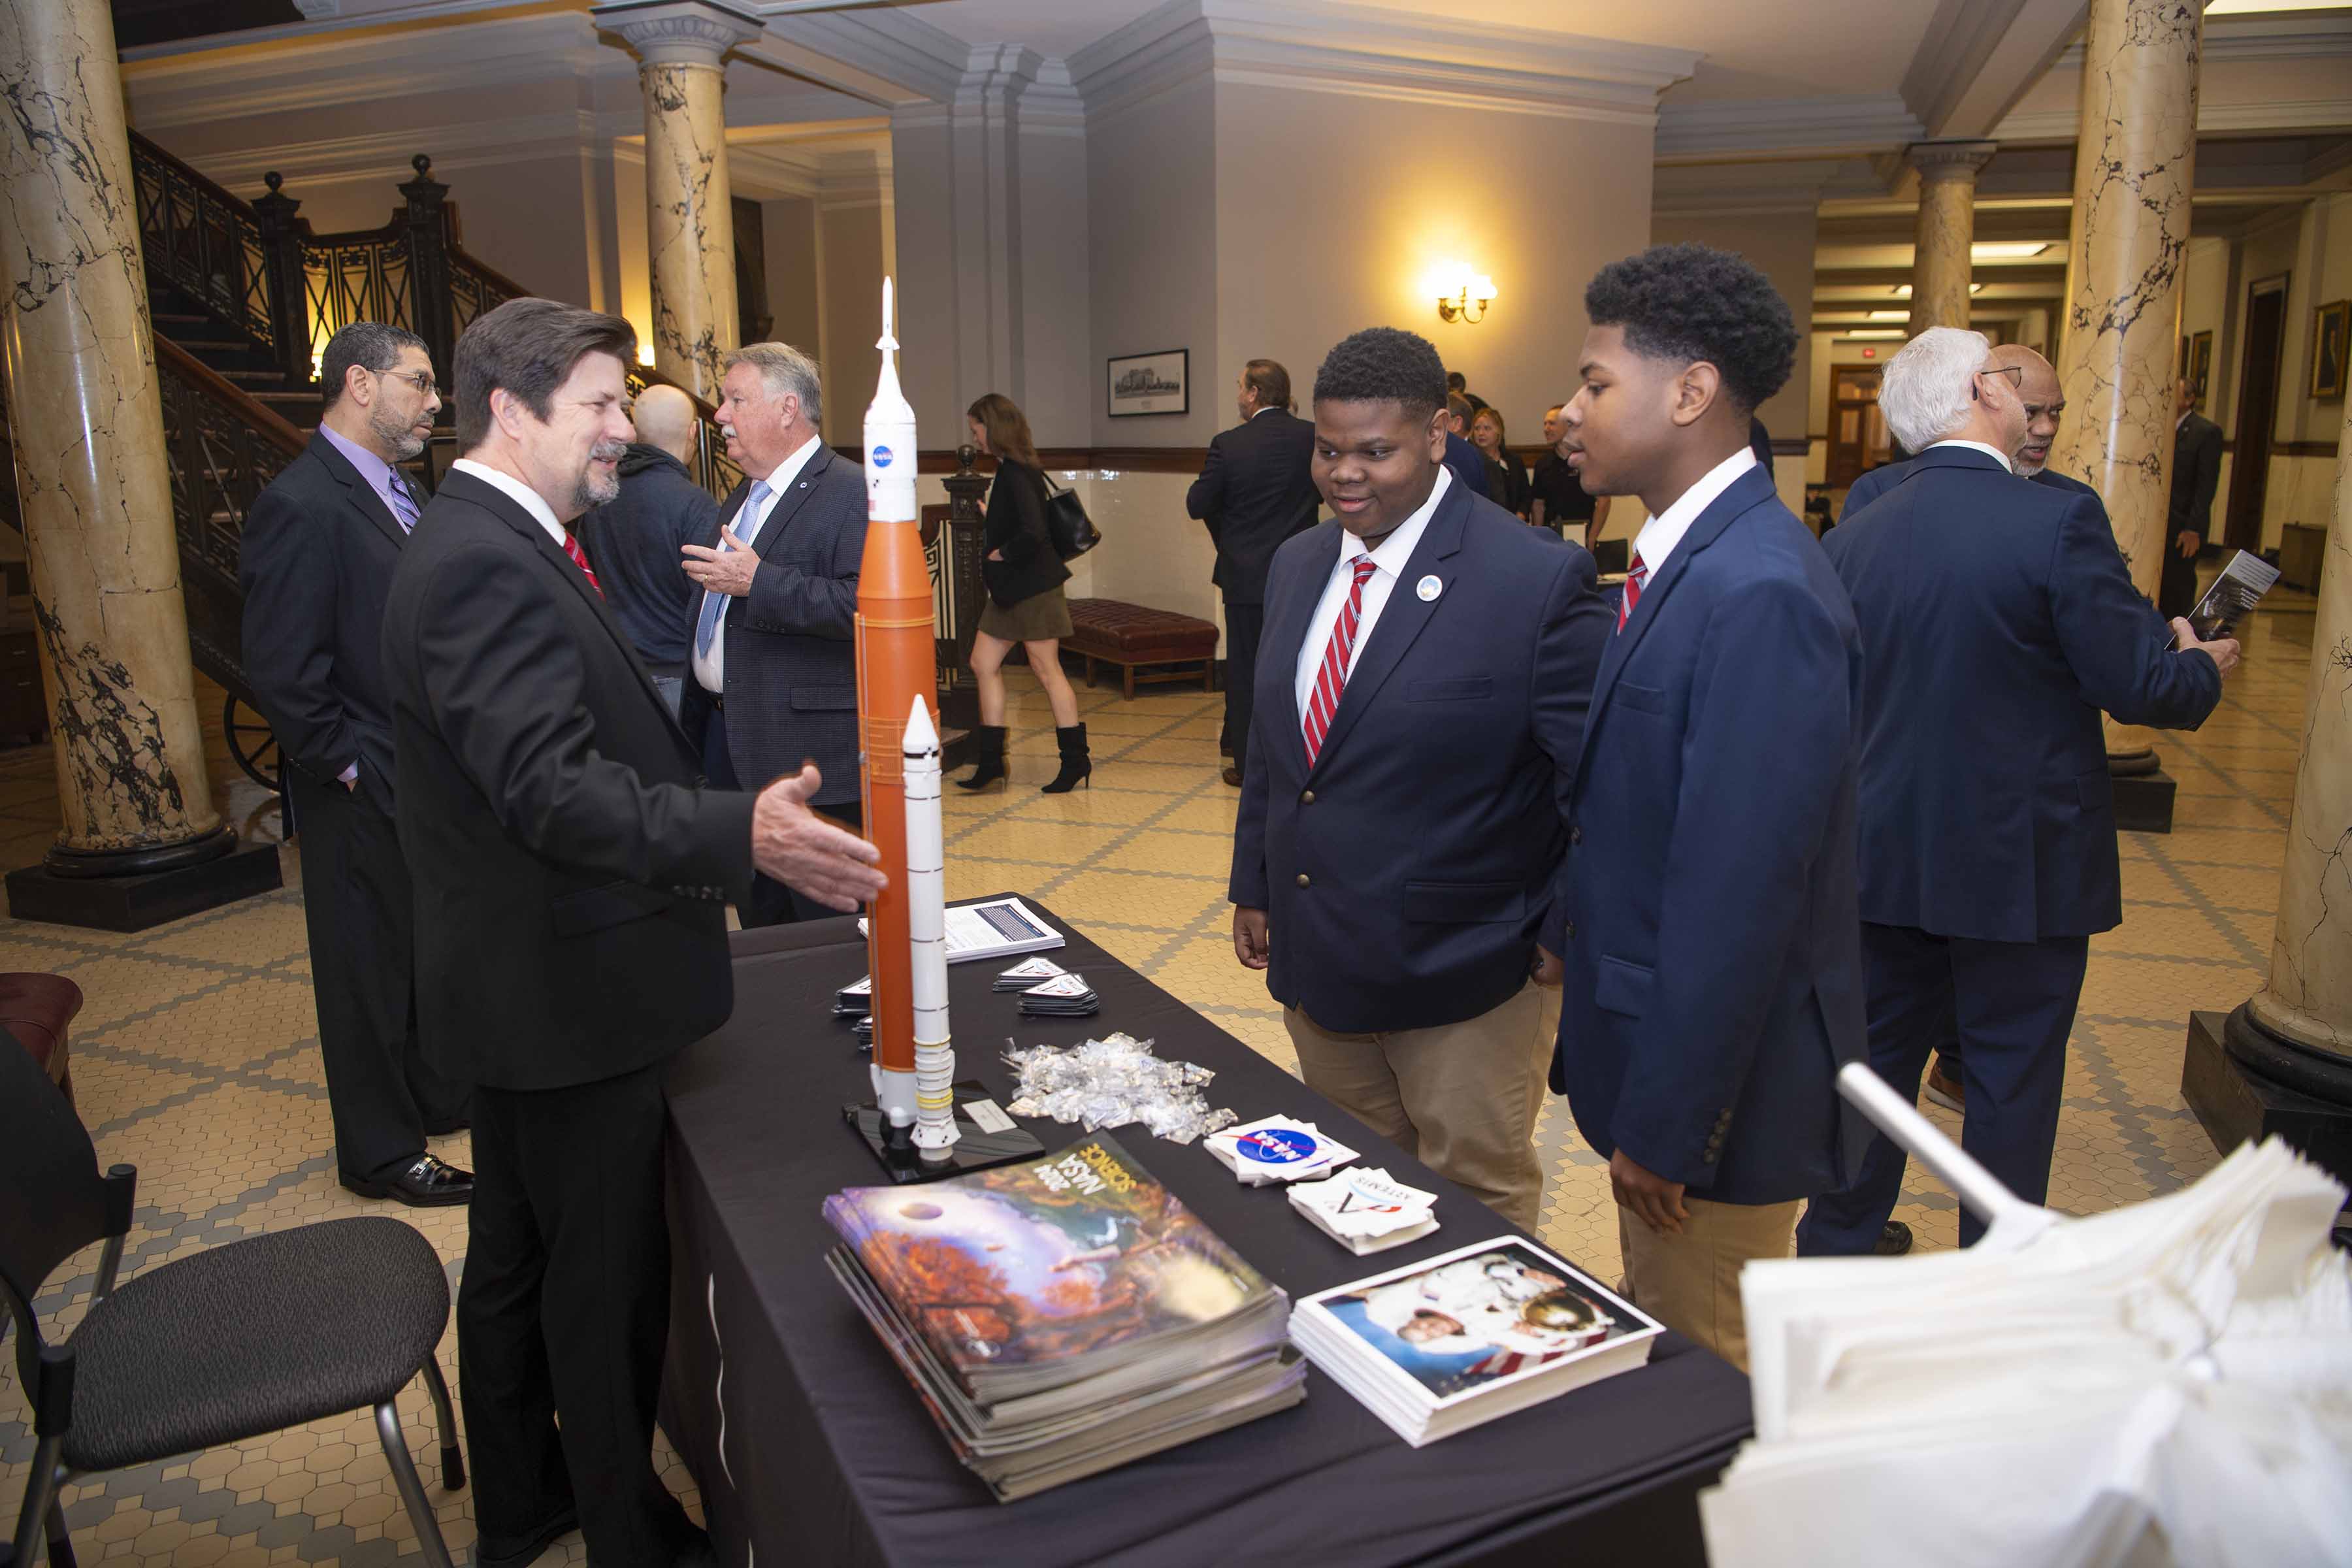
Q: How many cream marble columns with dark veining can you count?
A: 5